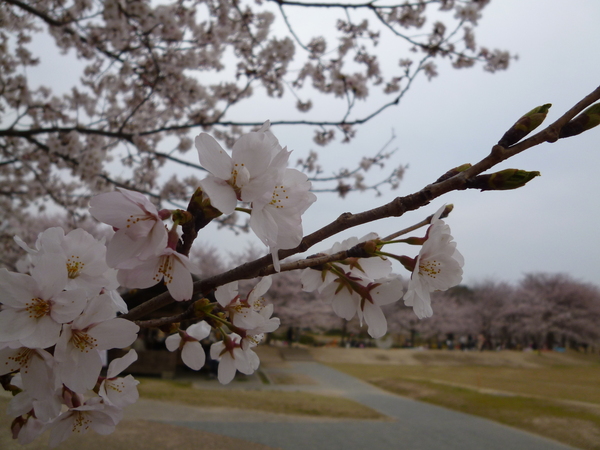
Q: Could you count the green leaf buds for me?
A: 4